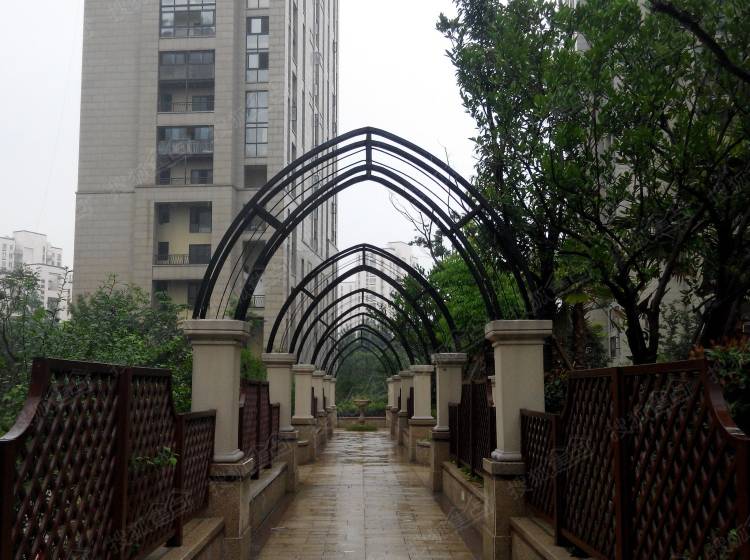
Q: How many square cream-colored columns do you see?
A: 12